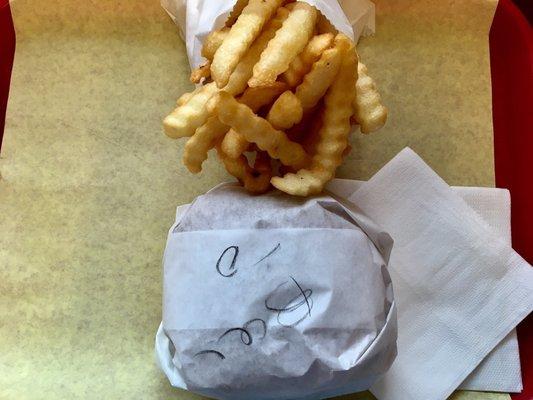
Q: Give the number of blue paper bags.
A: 0